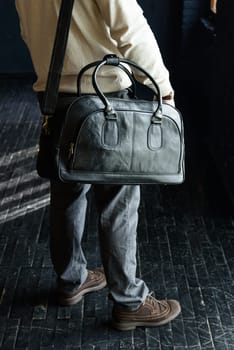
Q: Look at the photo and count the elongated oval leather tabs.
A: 2